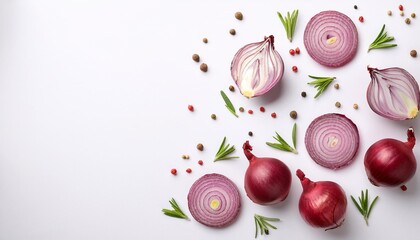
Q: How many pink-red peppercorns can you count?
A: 13